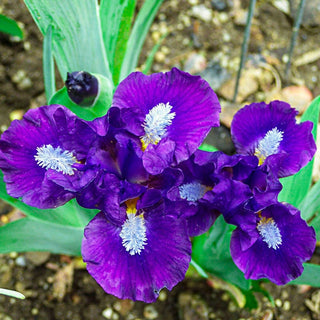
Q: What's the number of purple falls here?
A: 6